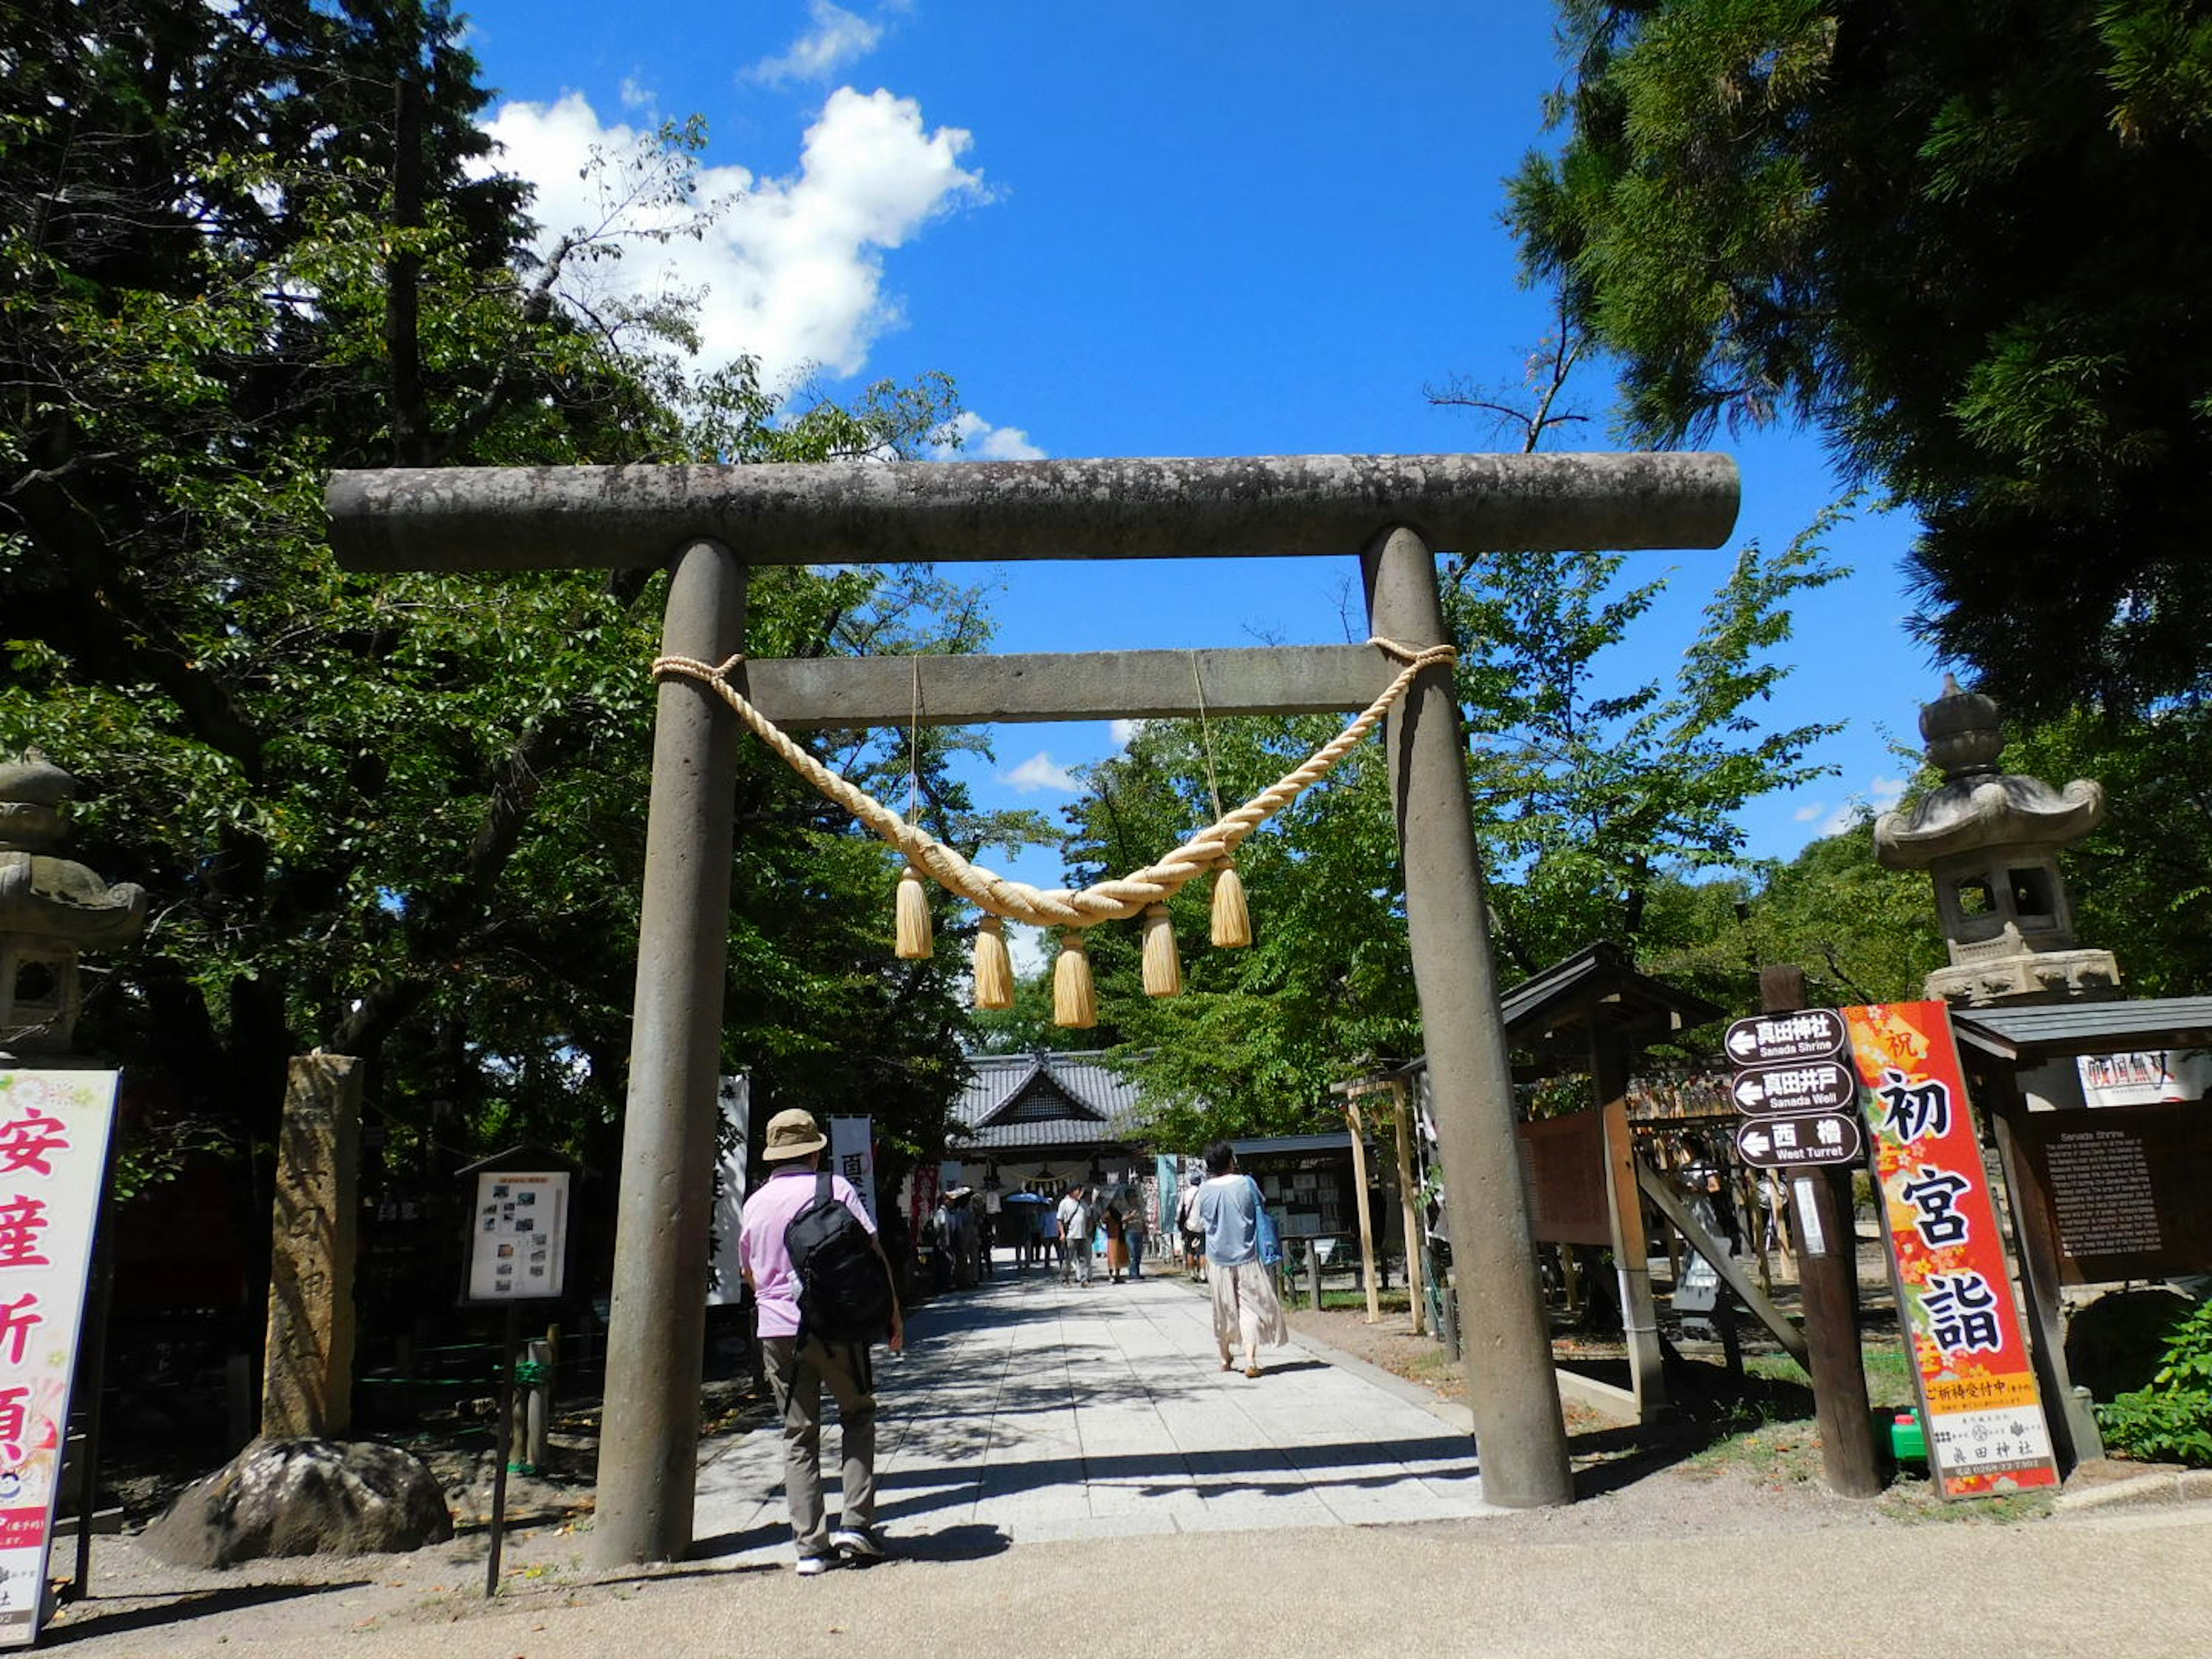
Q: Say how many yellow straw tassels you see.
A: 5